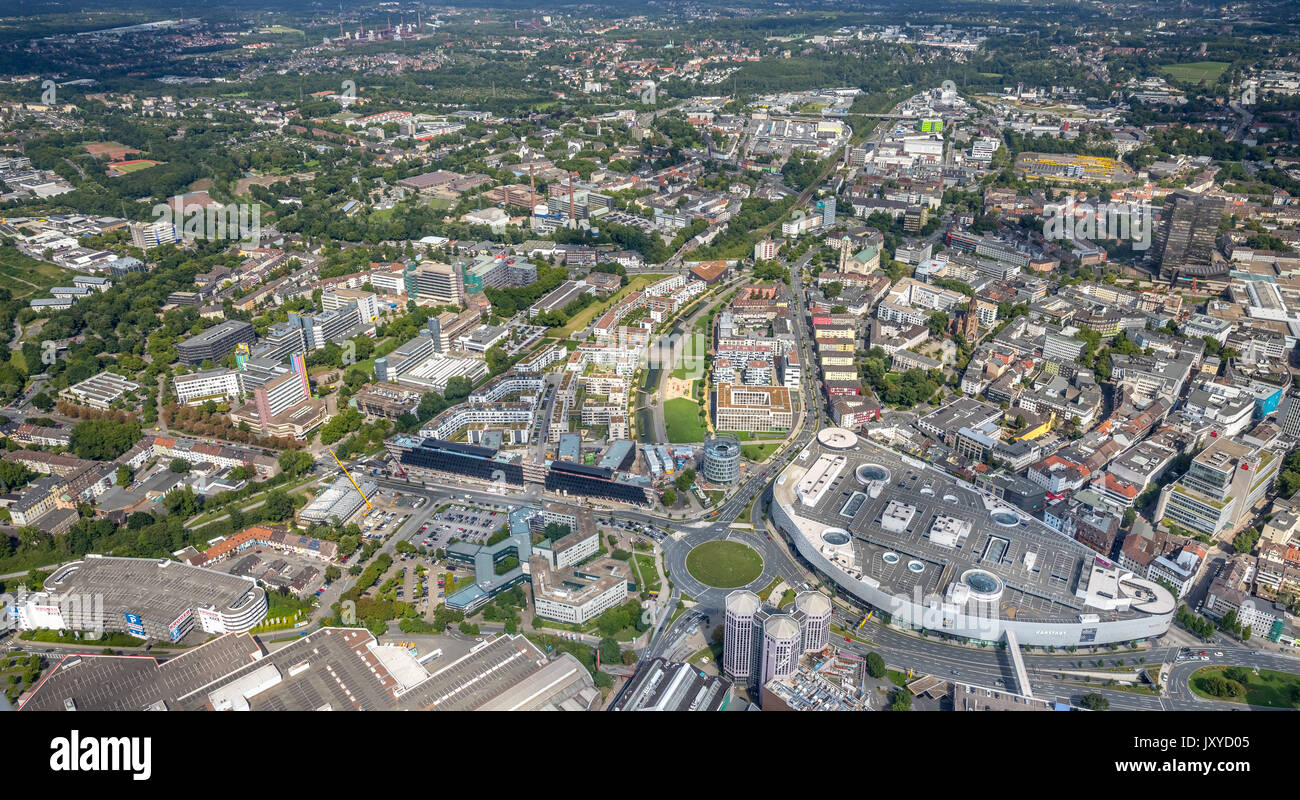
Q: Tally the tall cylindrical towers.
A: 3